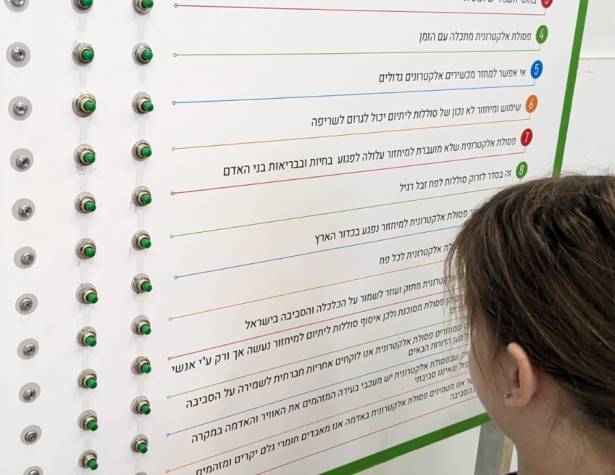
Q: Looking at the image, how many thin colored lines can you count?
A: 13